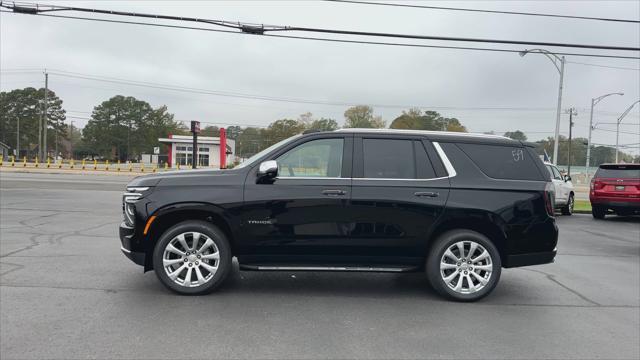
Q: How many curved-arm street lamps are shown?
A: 3